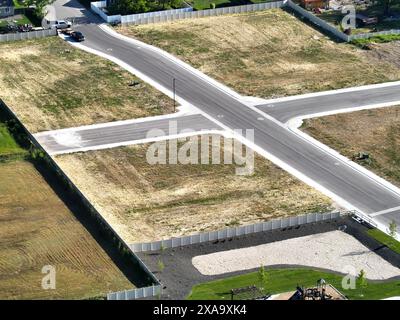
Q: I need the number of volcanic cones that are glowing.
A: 0